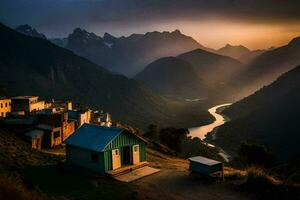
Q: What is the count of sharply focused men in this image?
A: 0